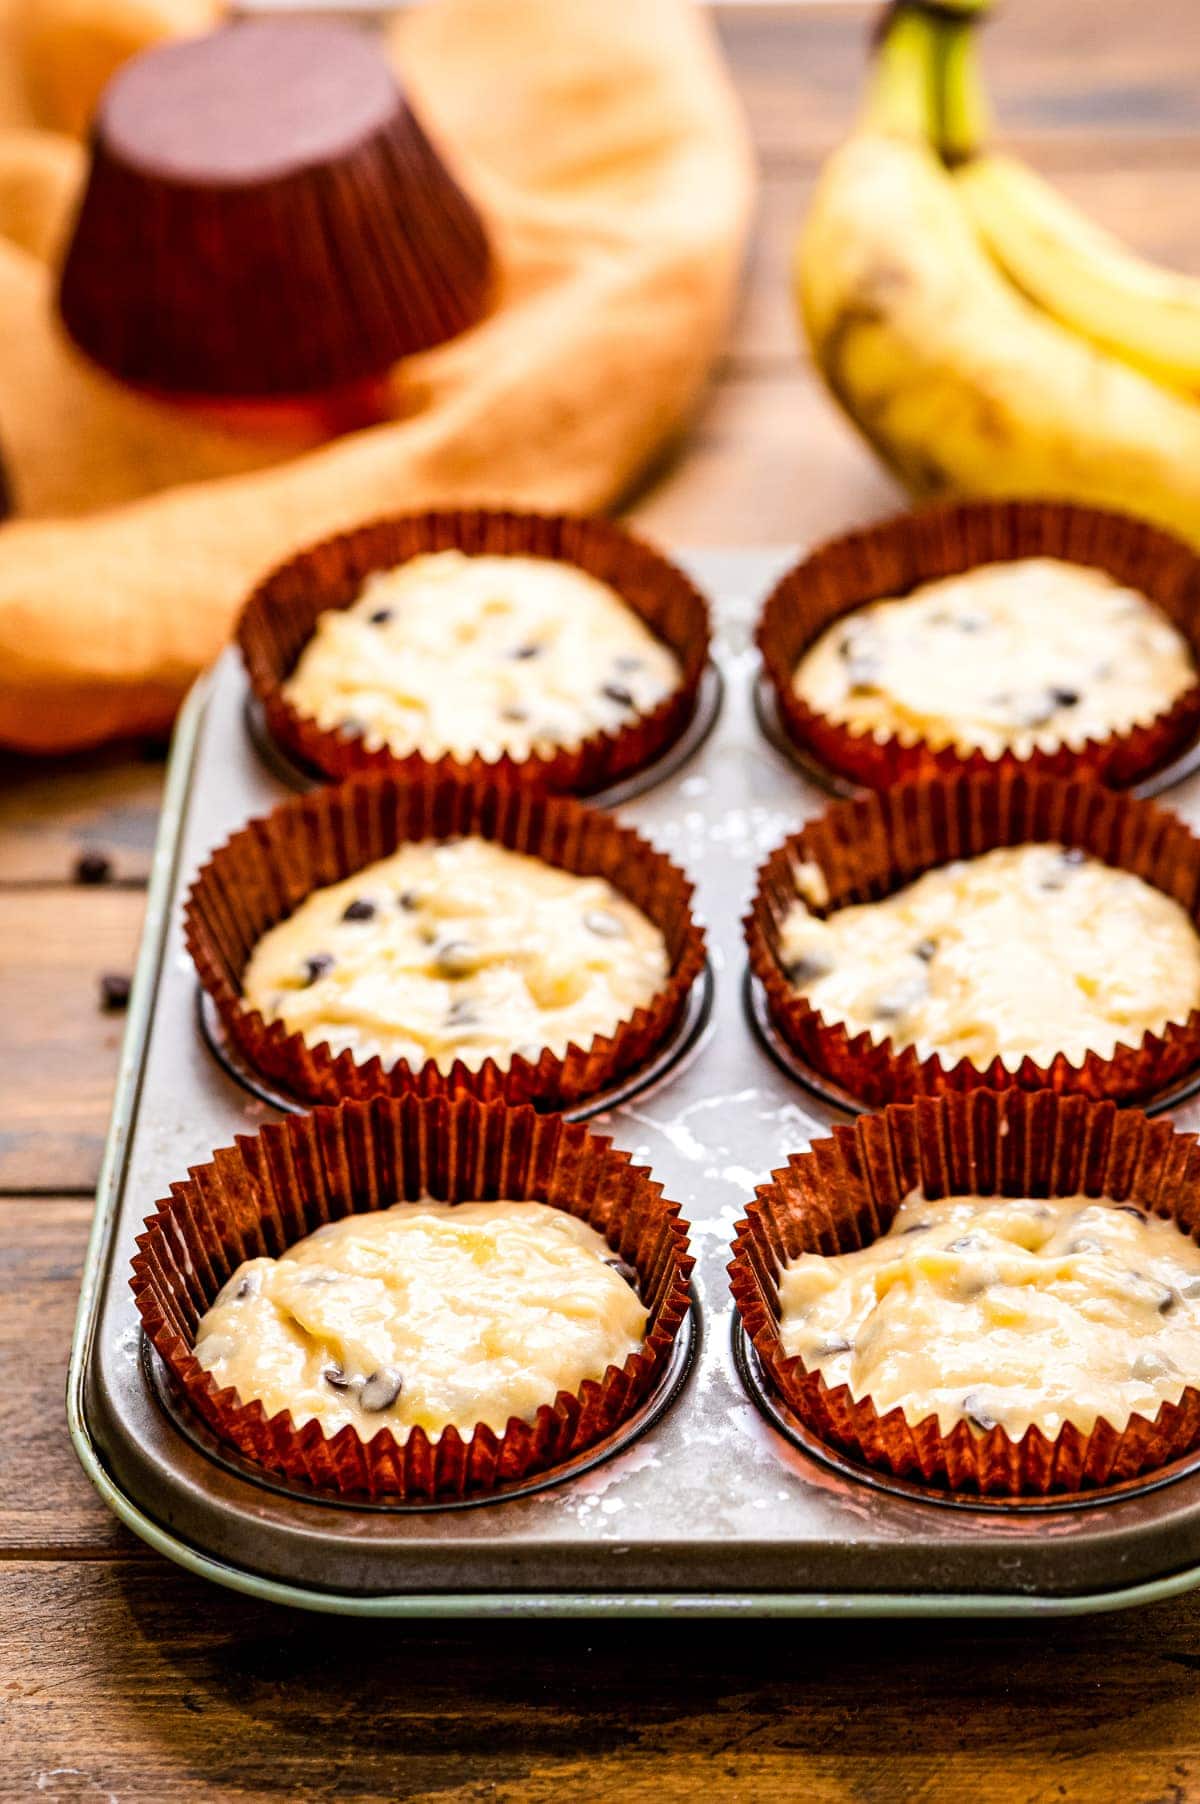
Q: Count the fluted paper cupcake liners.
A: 7